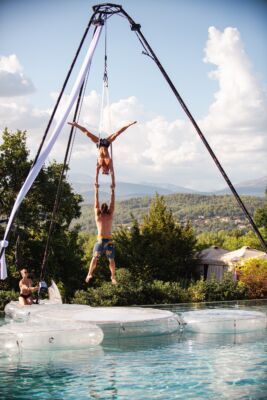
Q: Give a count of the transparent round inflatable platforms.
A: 4